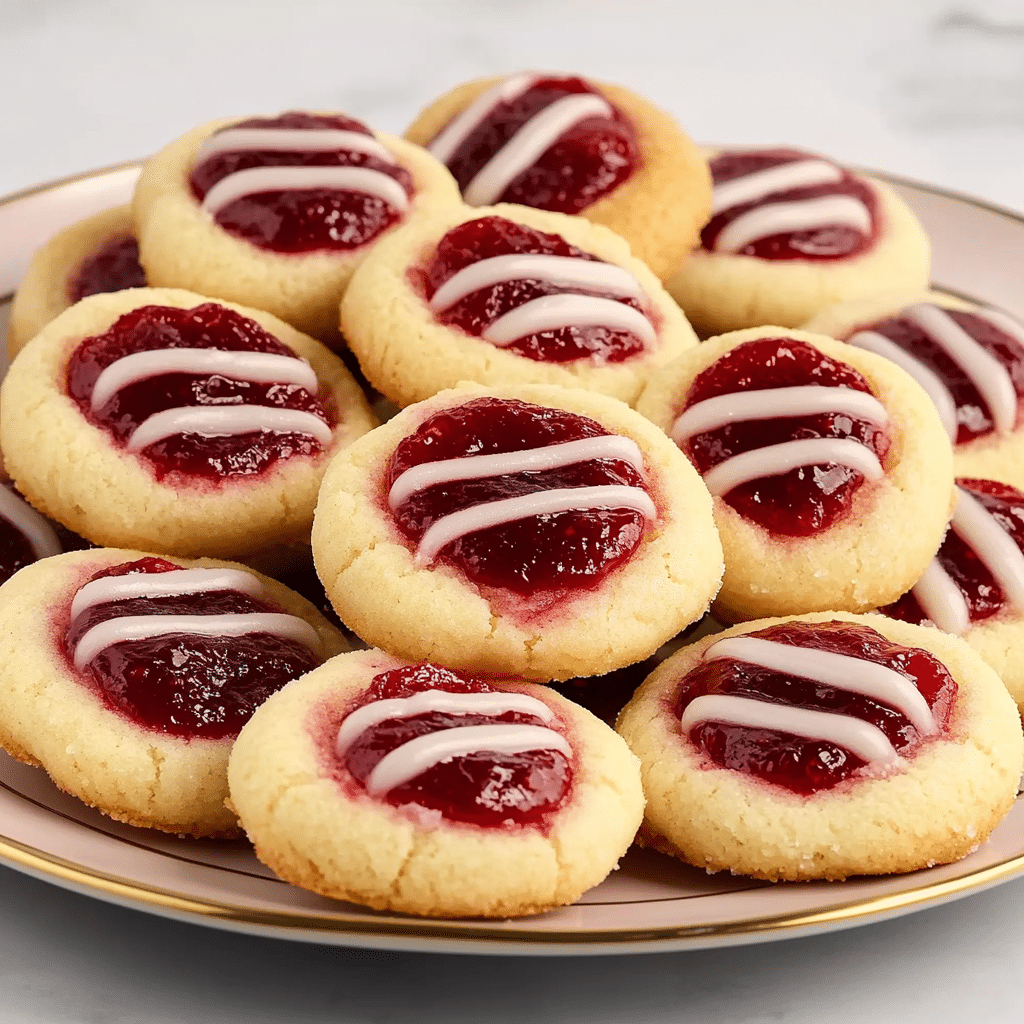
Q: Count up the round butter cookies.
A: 14